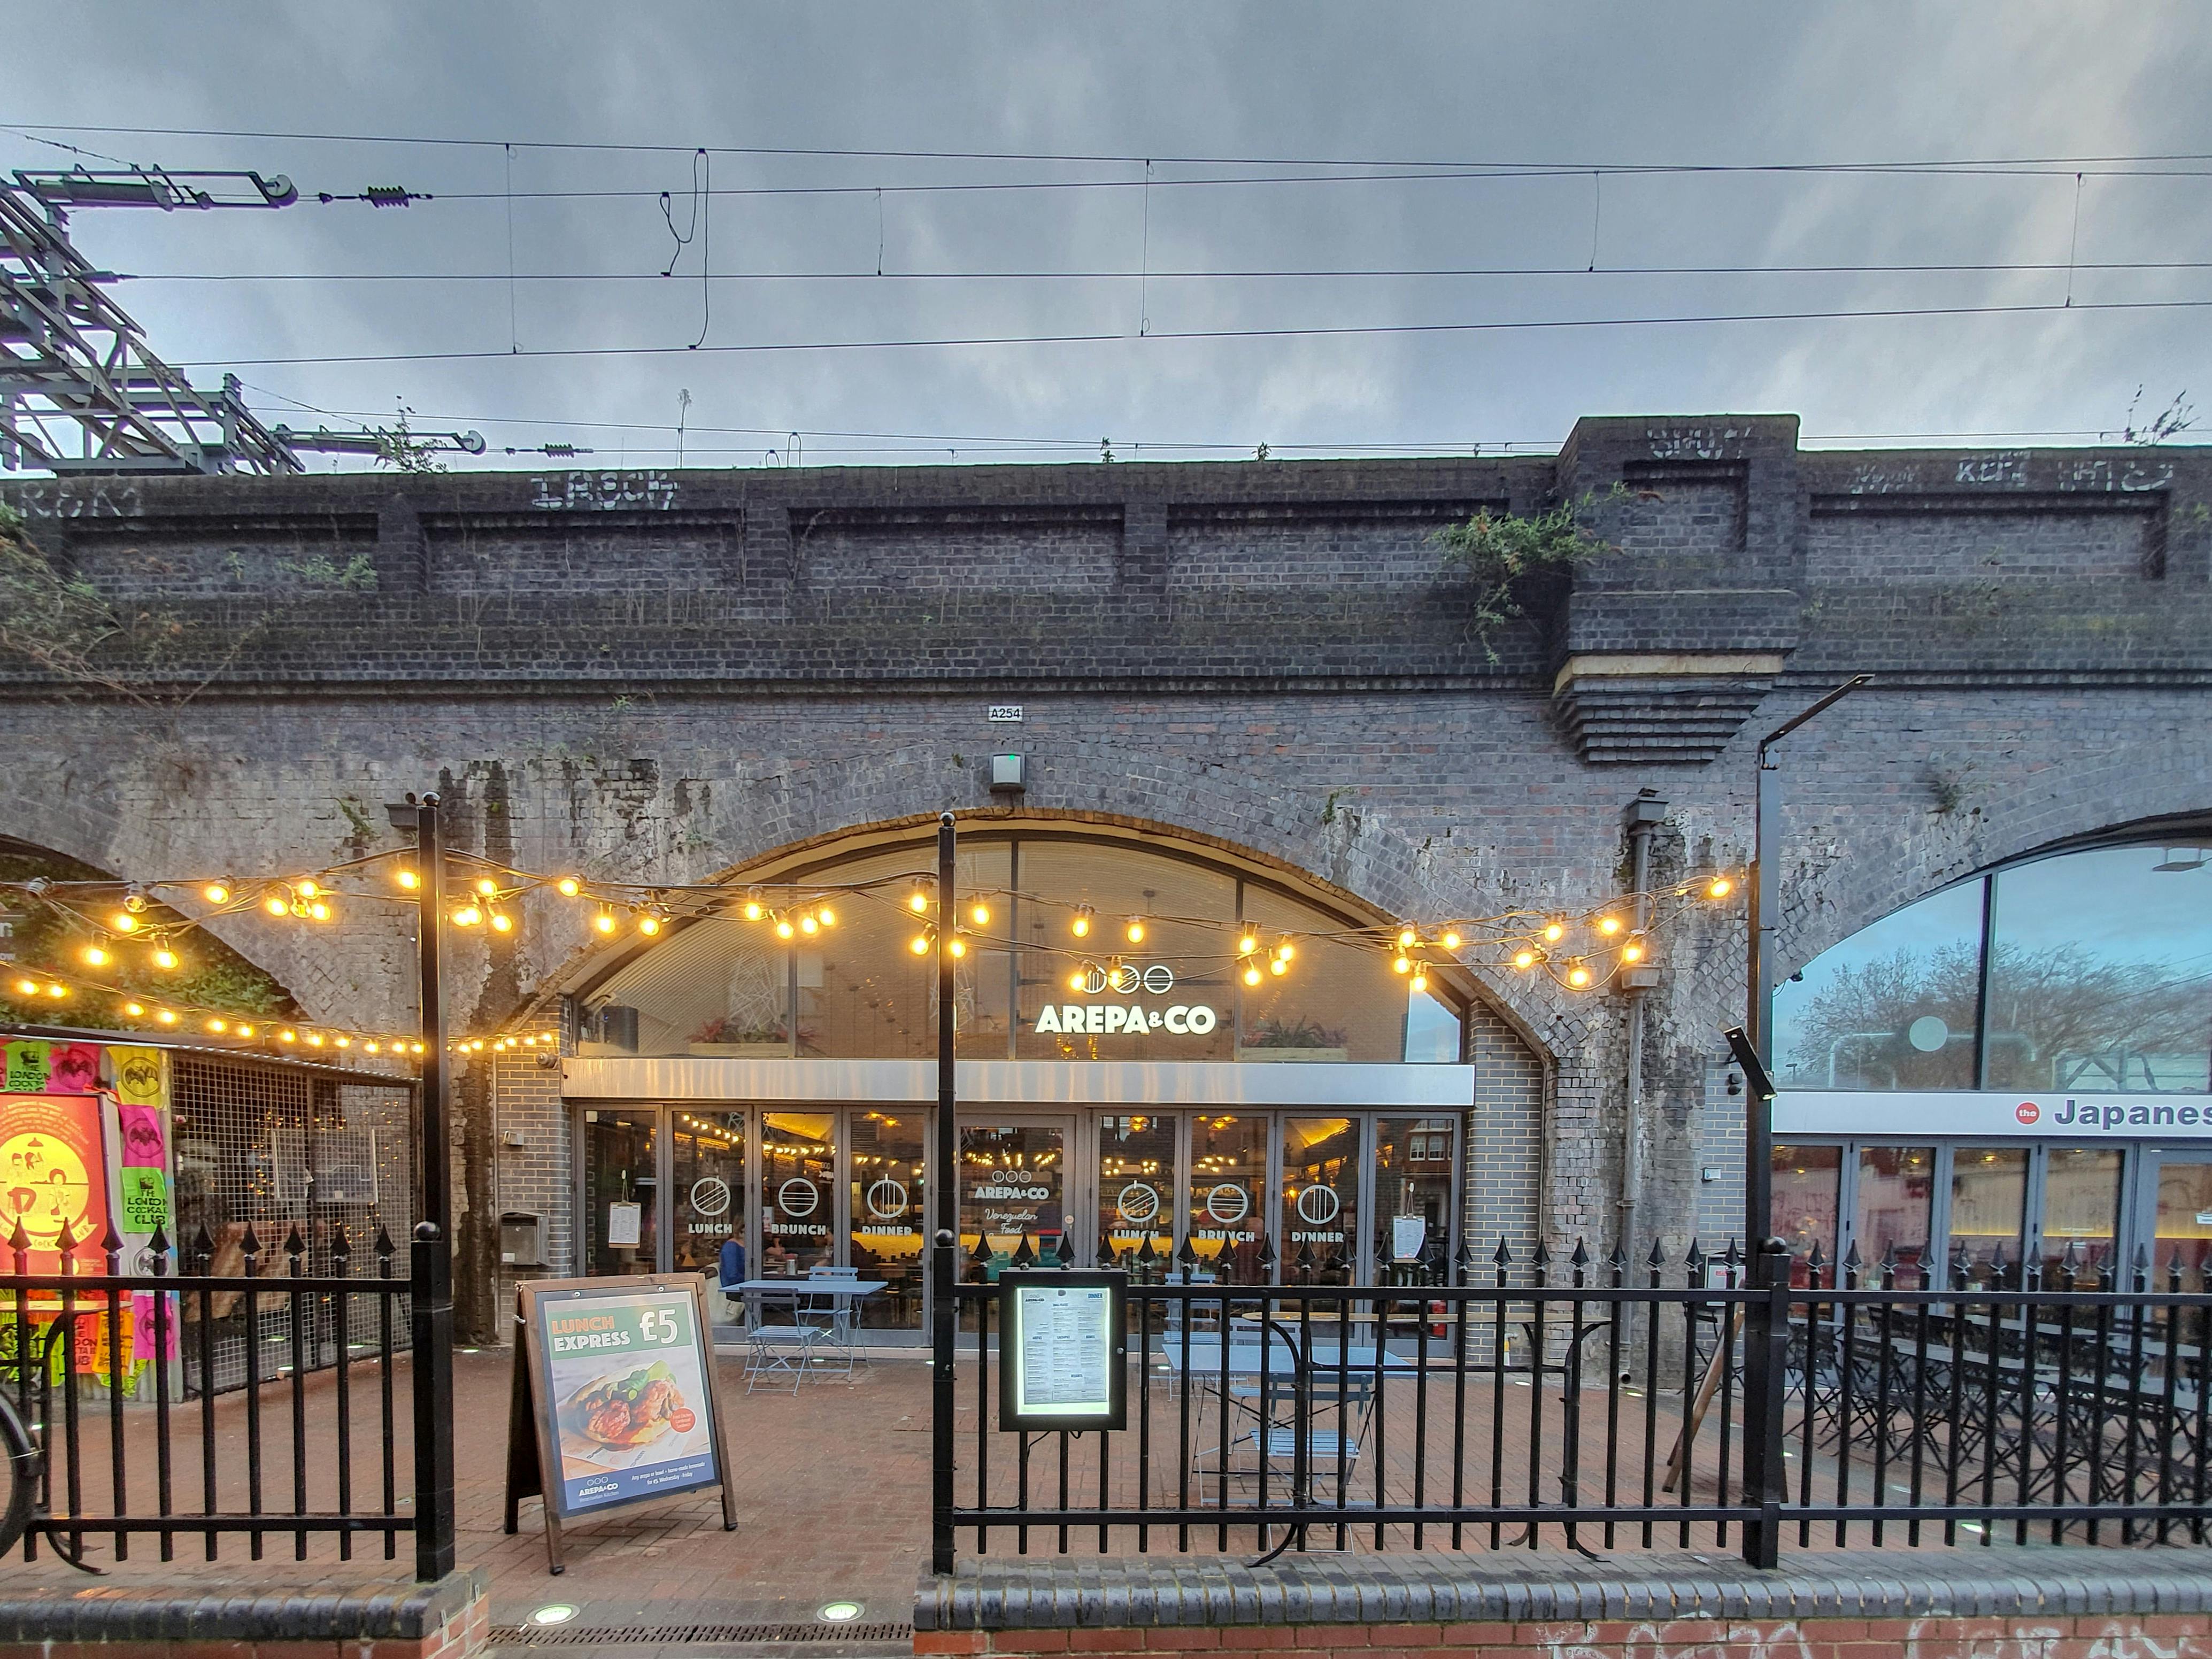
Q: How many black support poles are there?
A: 3